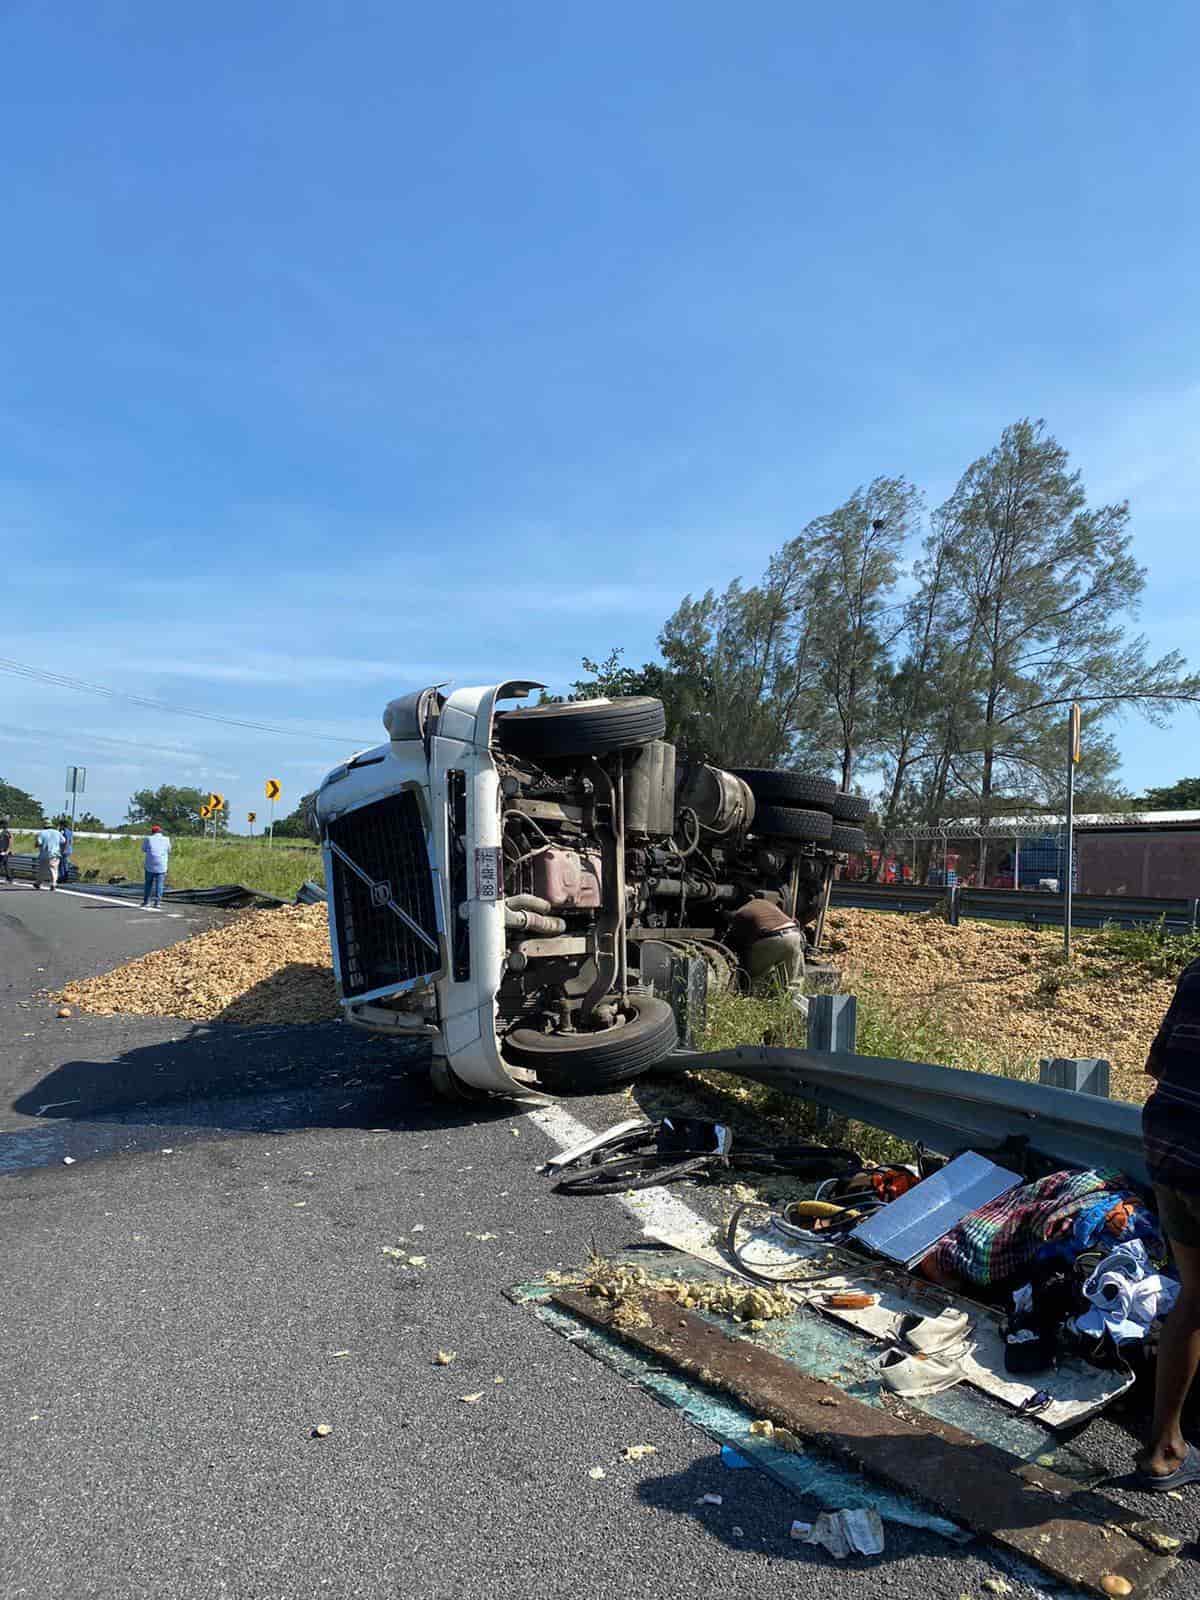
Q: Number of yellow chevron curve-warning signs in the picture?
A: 4